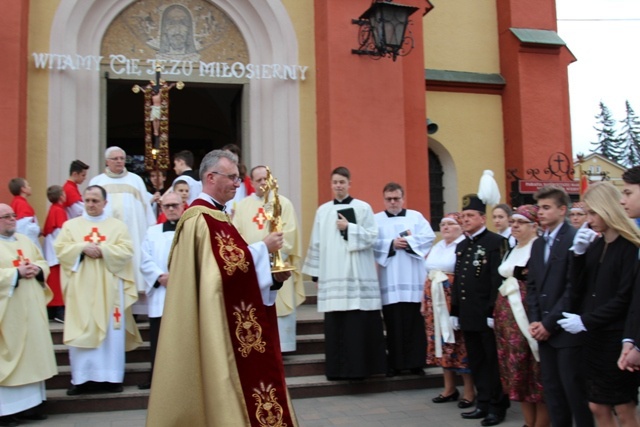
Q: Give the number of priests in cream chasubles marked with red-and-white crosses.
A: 3